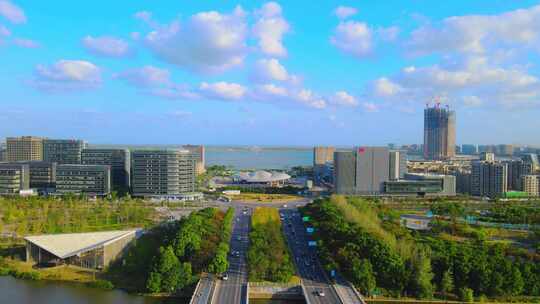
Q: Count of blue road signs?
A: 3